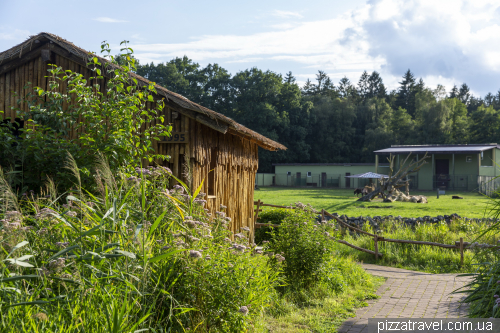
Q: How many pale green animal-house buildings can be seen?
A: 2